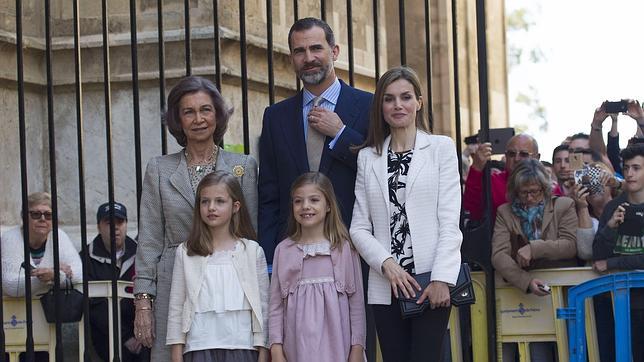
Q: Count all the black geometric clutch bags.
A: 1